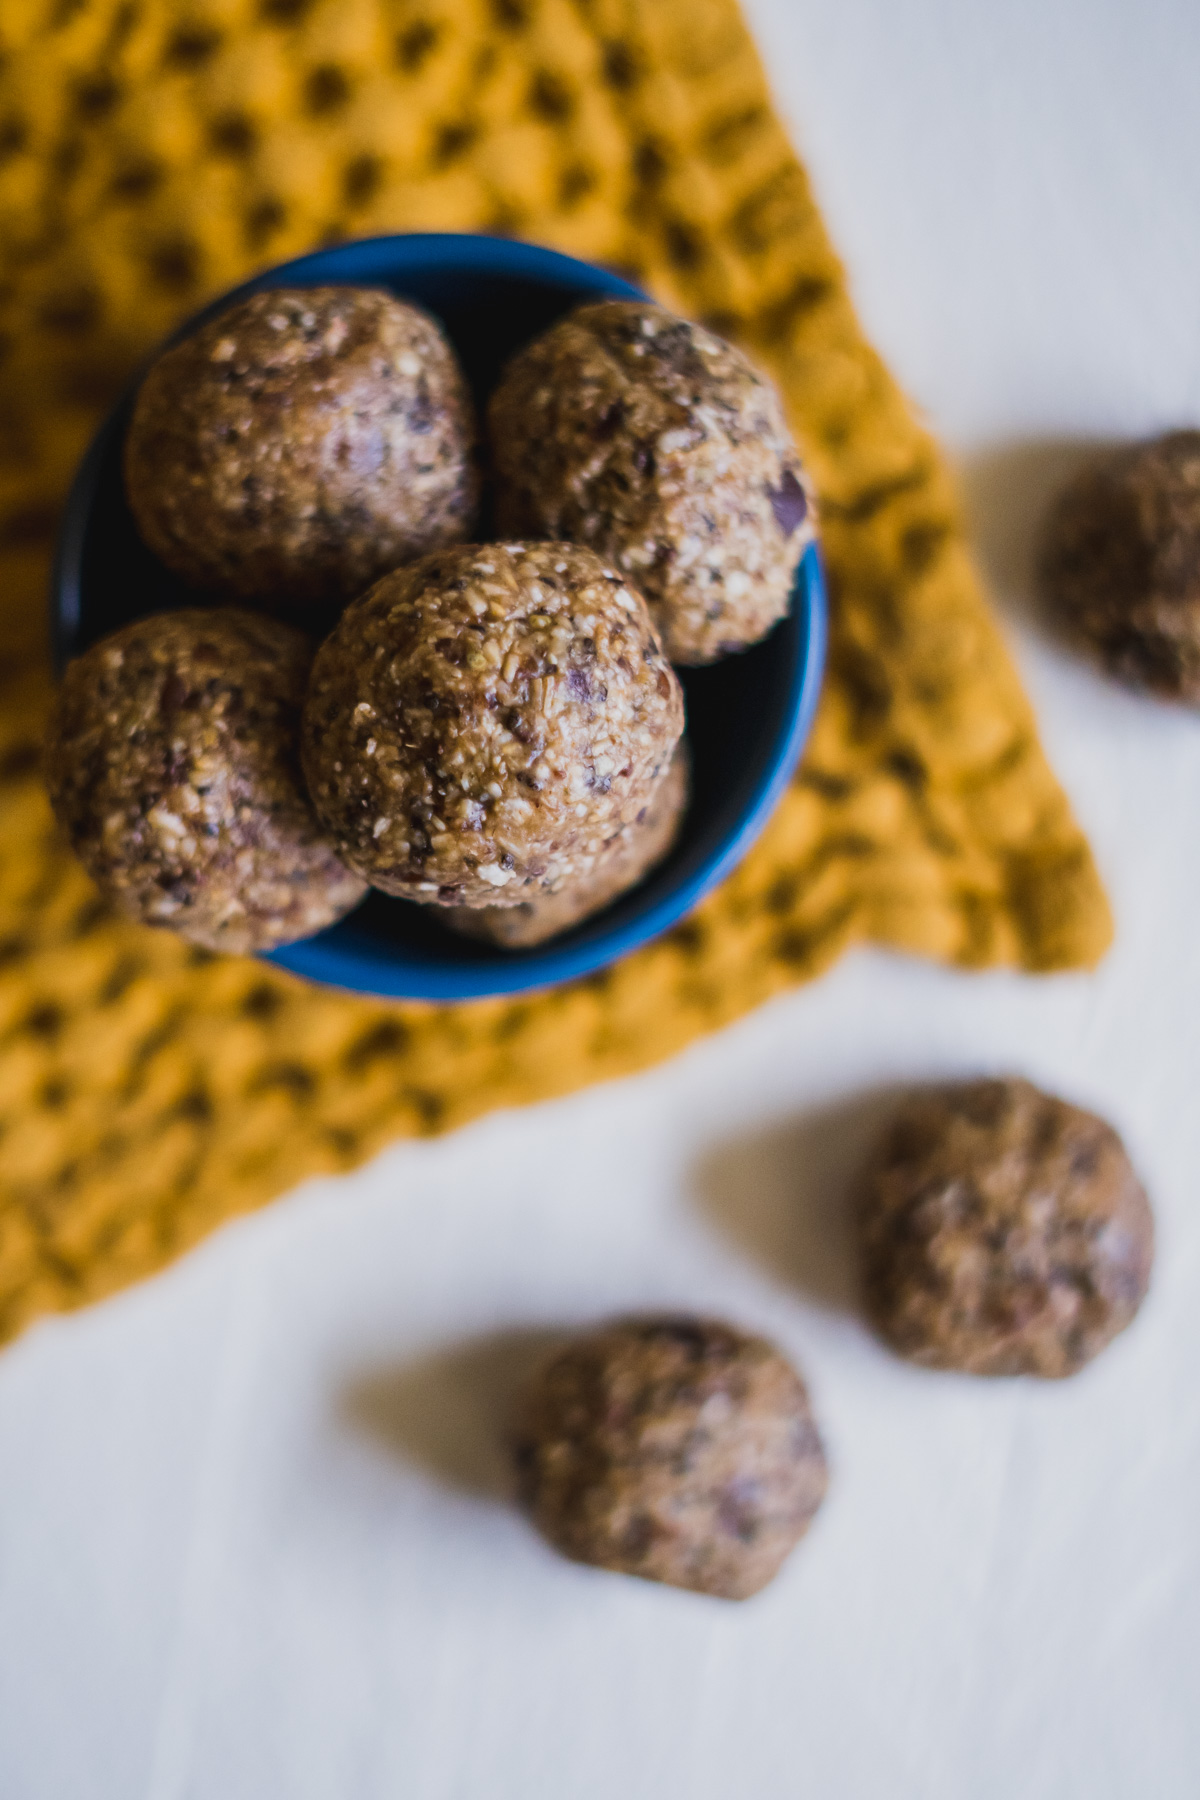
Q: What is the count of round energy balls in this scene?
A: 8